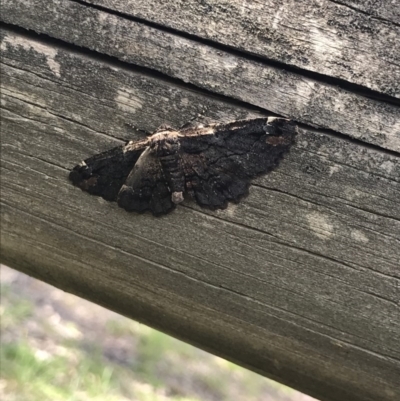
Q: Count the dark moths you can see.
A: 1